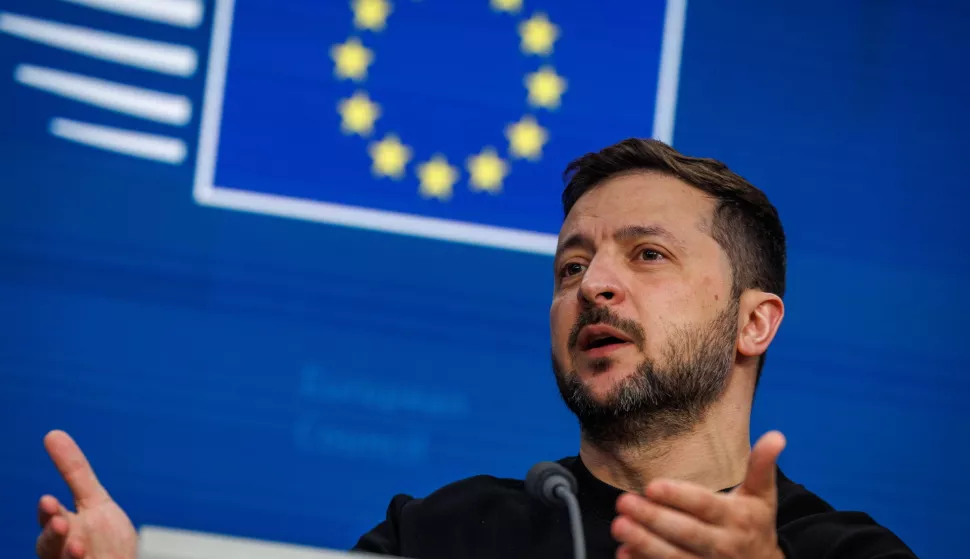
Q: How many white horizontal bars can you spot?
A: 4